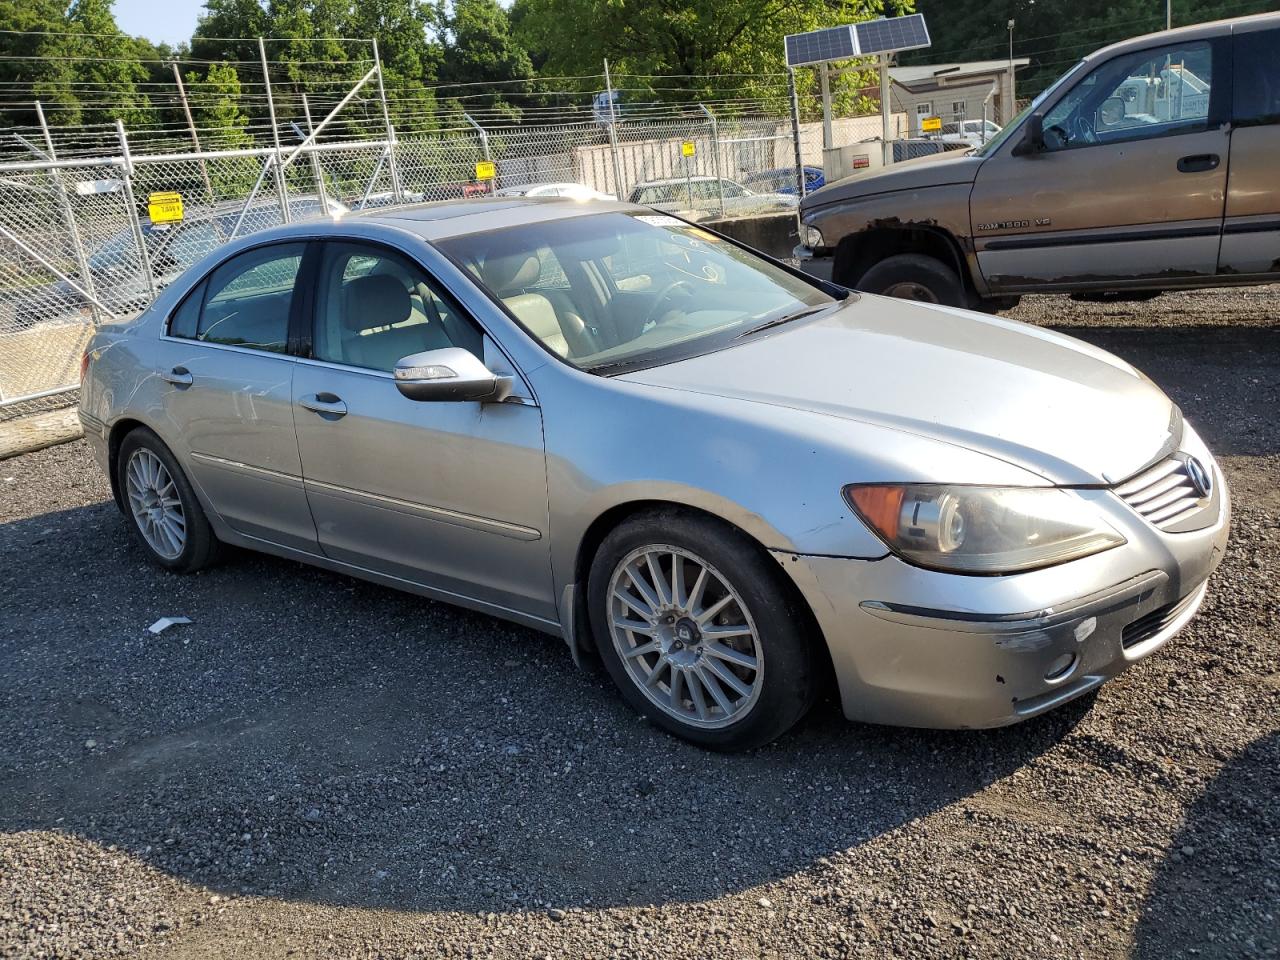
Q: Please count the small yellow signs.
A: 4